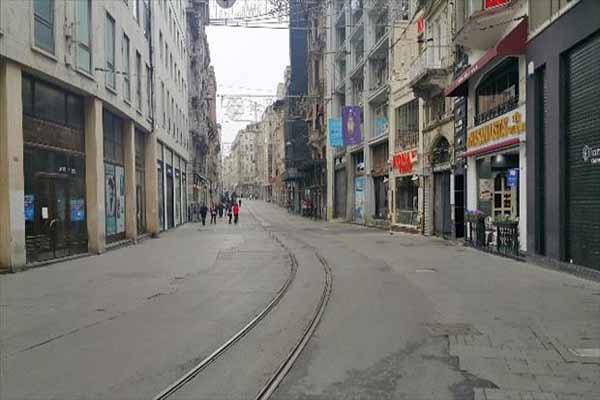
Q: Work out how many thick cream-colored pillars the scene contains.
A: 4